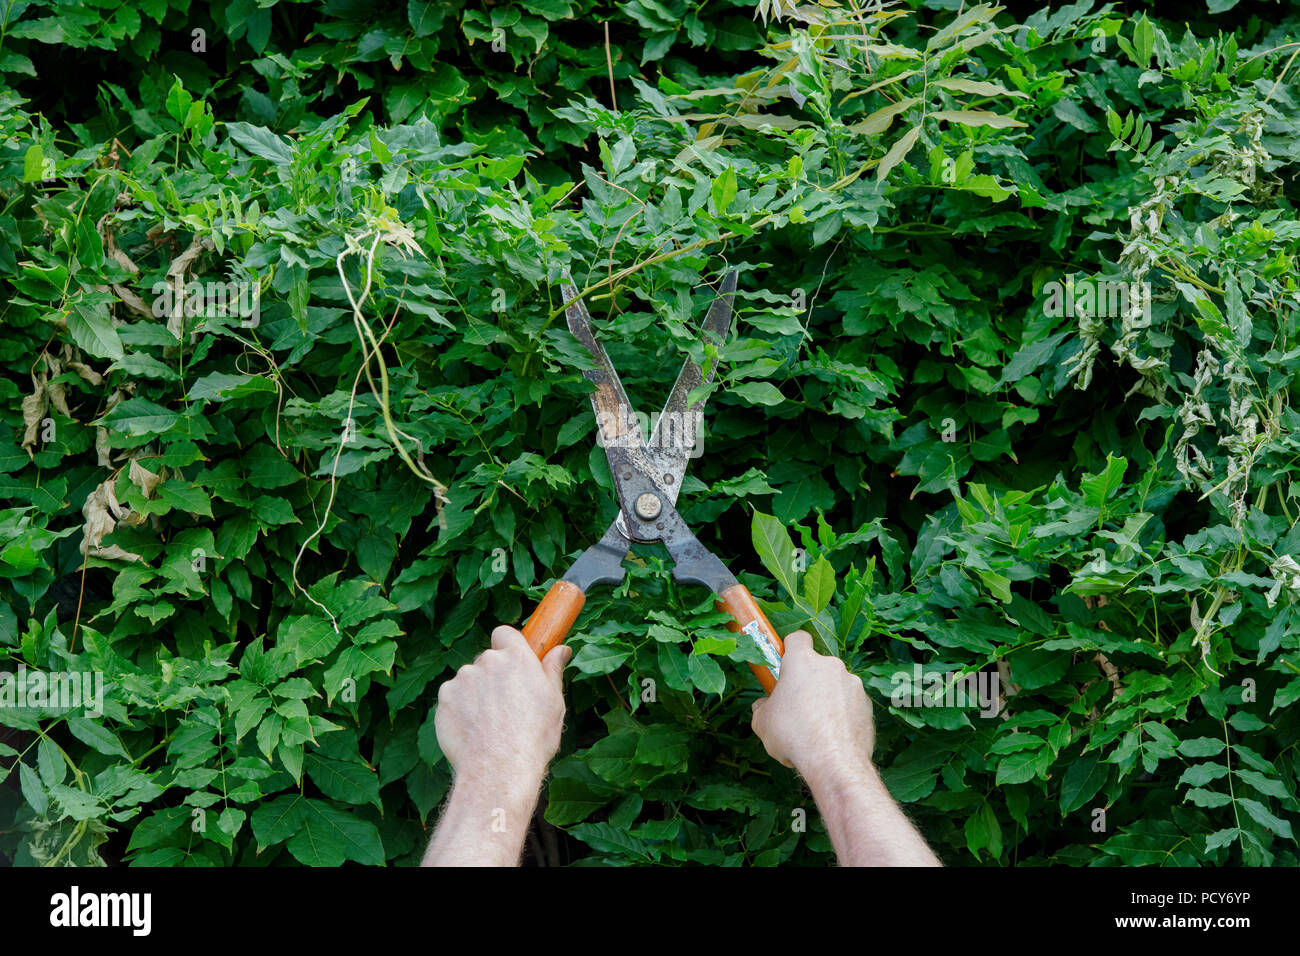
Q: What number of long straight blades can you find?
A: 2